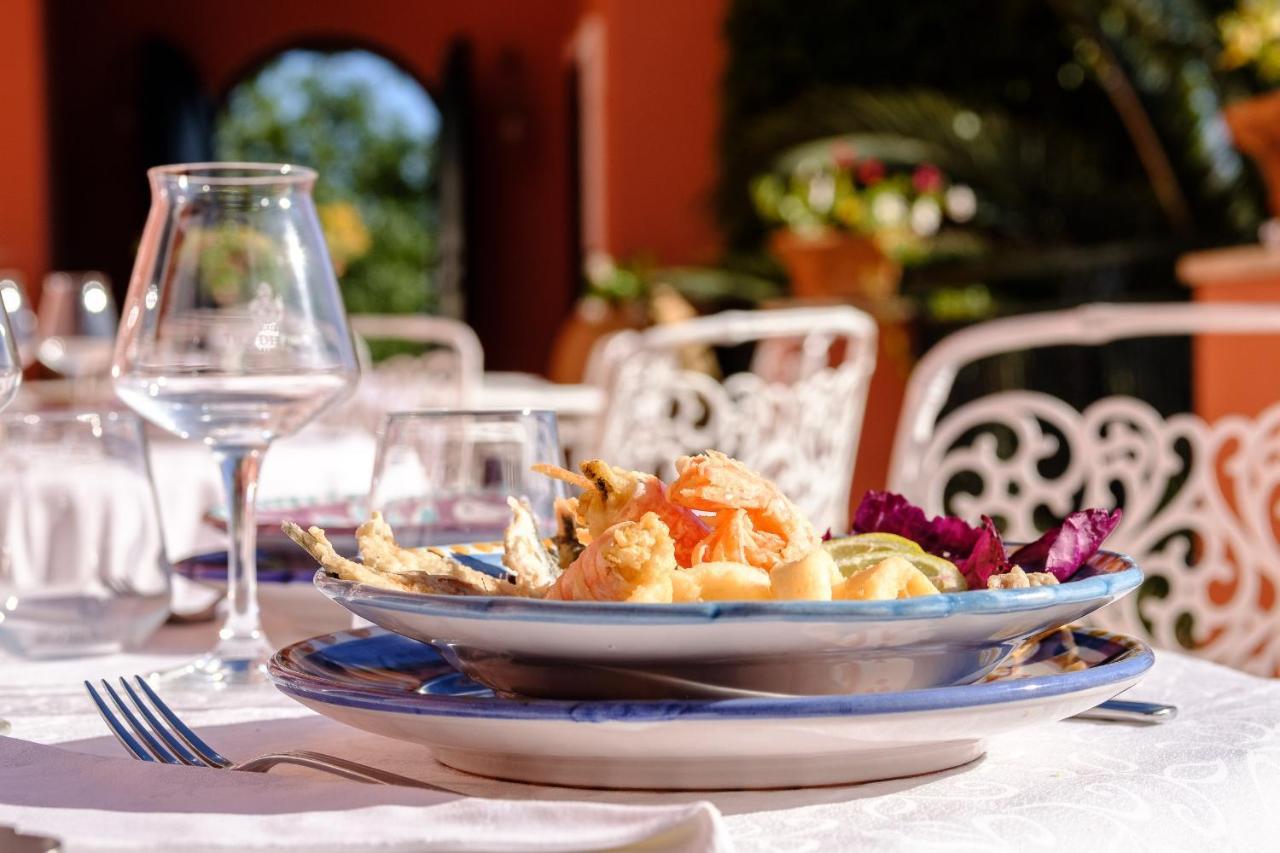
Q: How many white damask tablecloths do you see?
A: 1